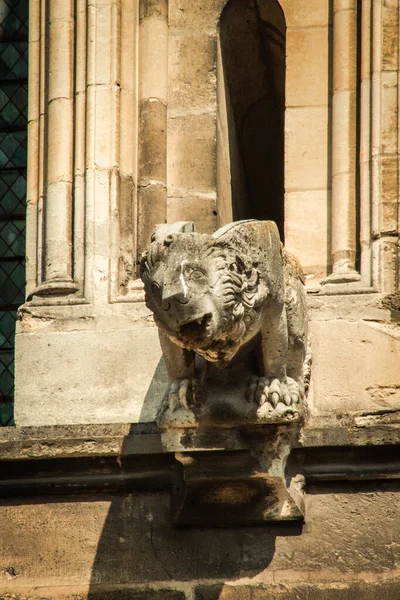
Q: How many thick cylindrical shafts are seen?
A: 3